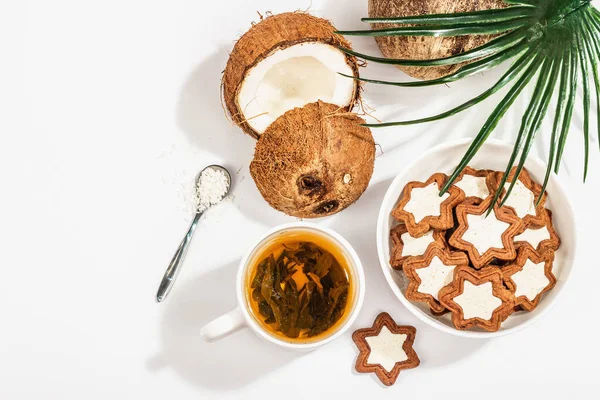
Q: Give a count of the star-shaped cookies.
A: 10